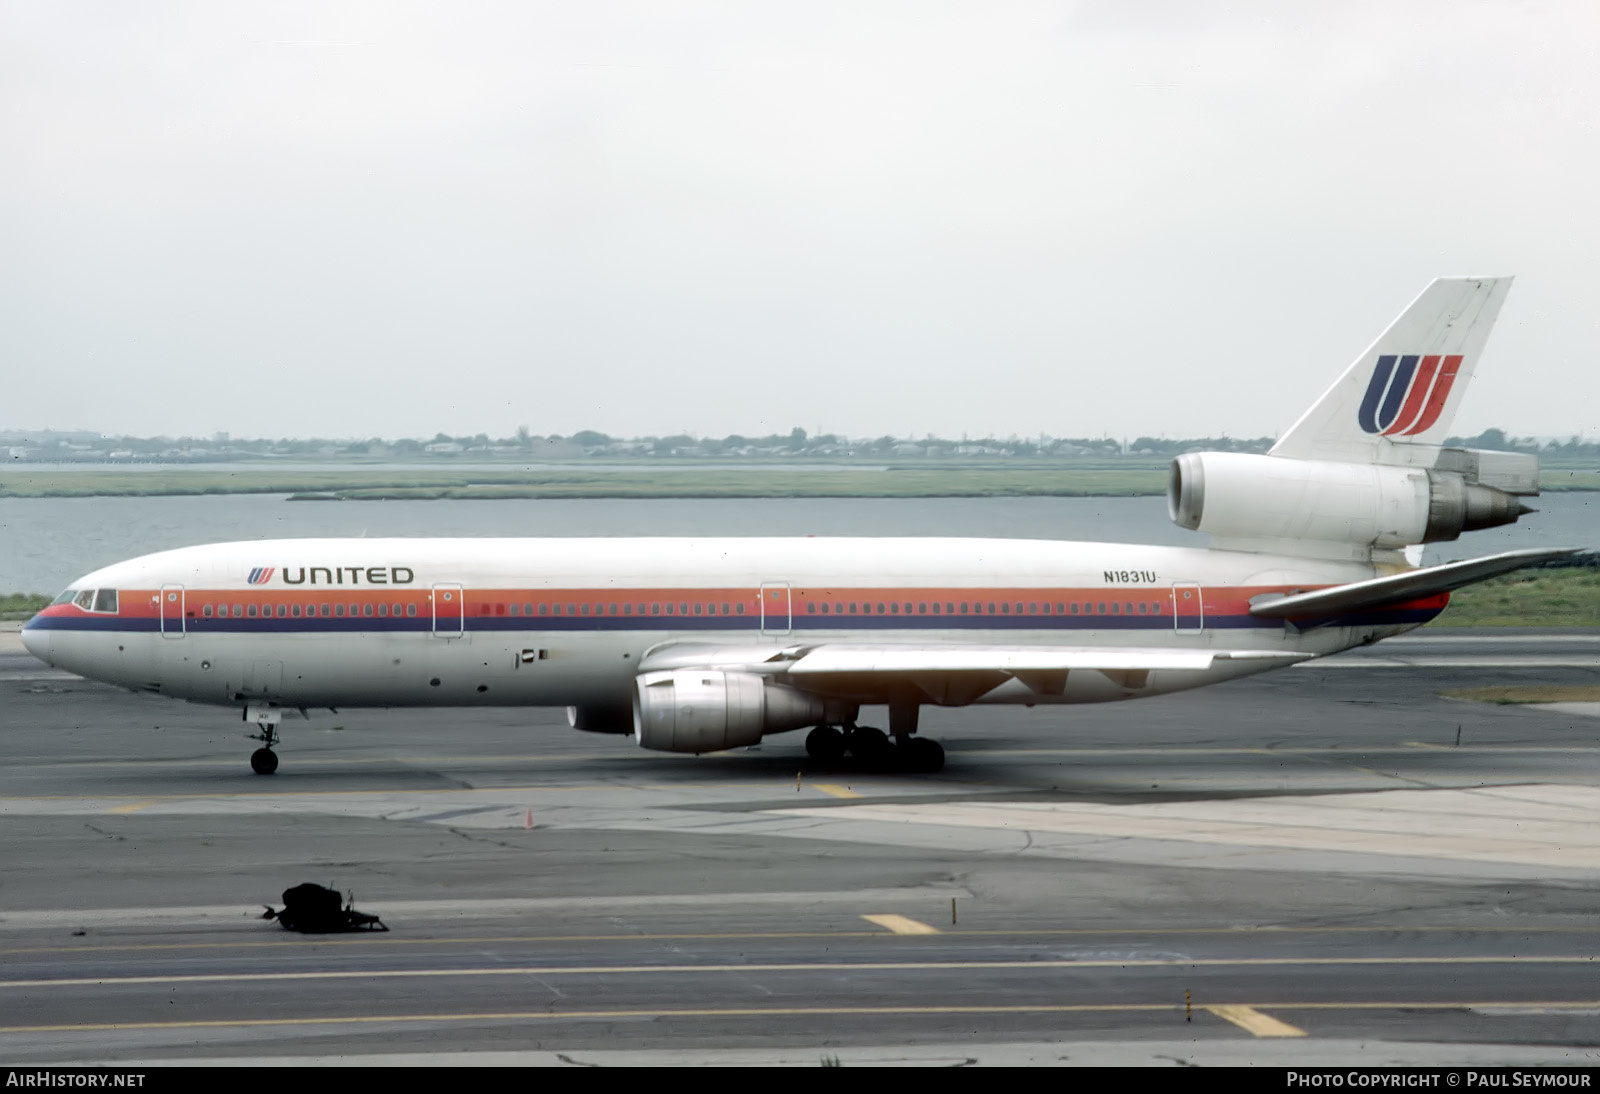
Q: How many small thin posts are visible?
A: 4